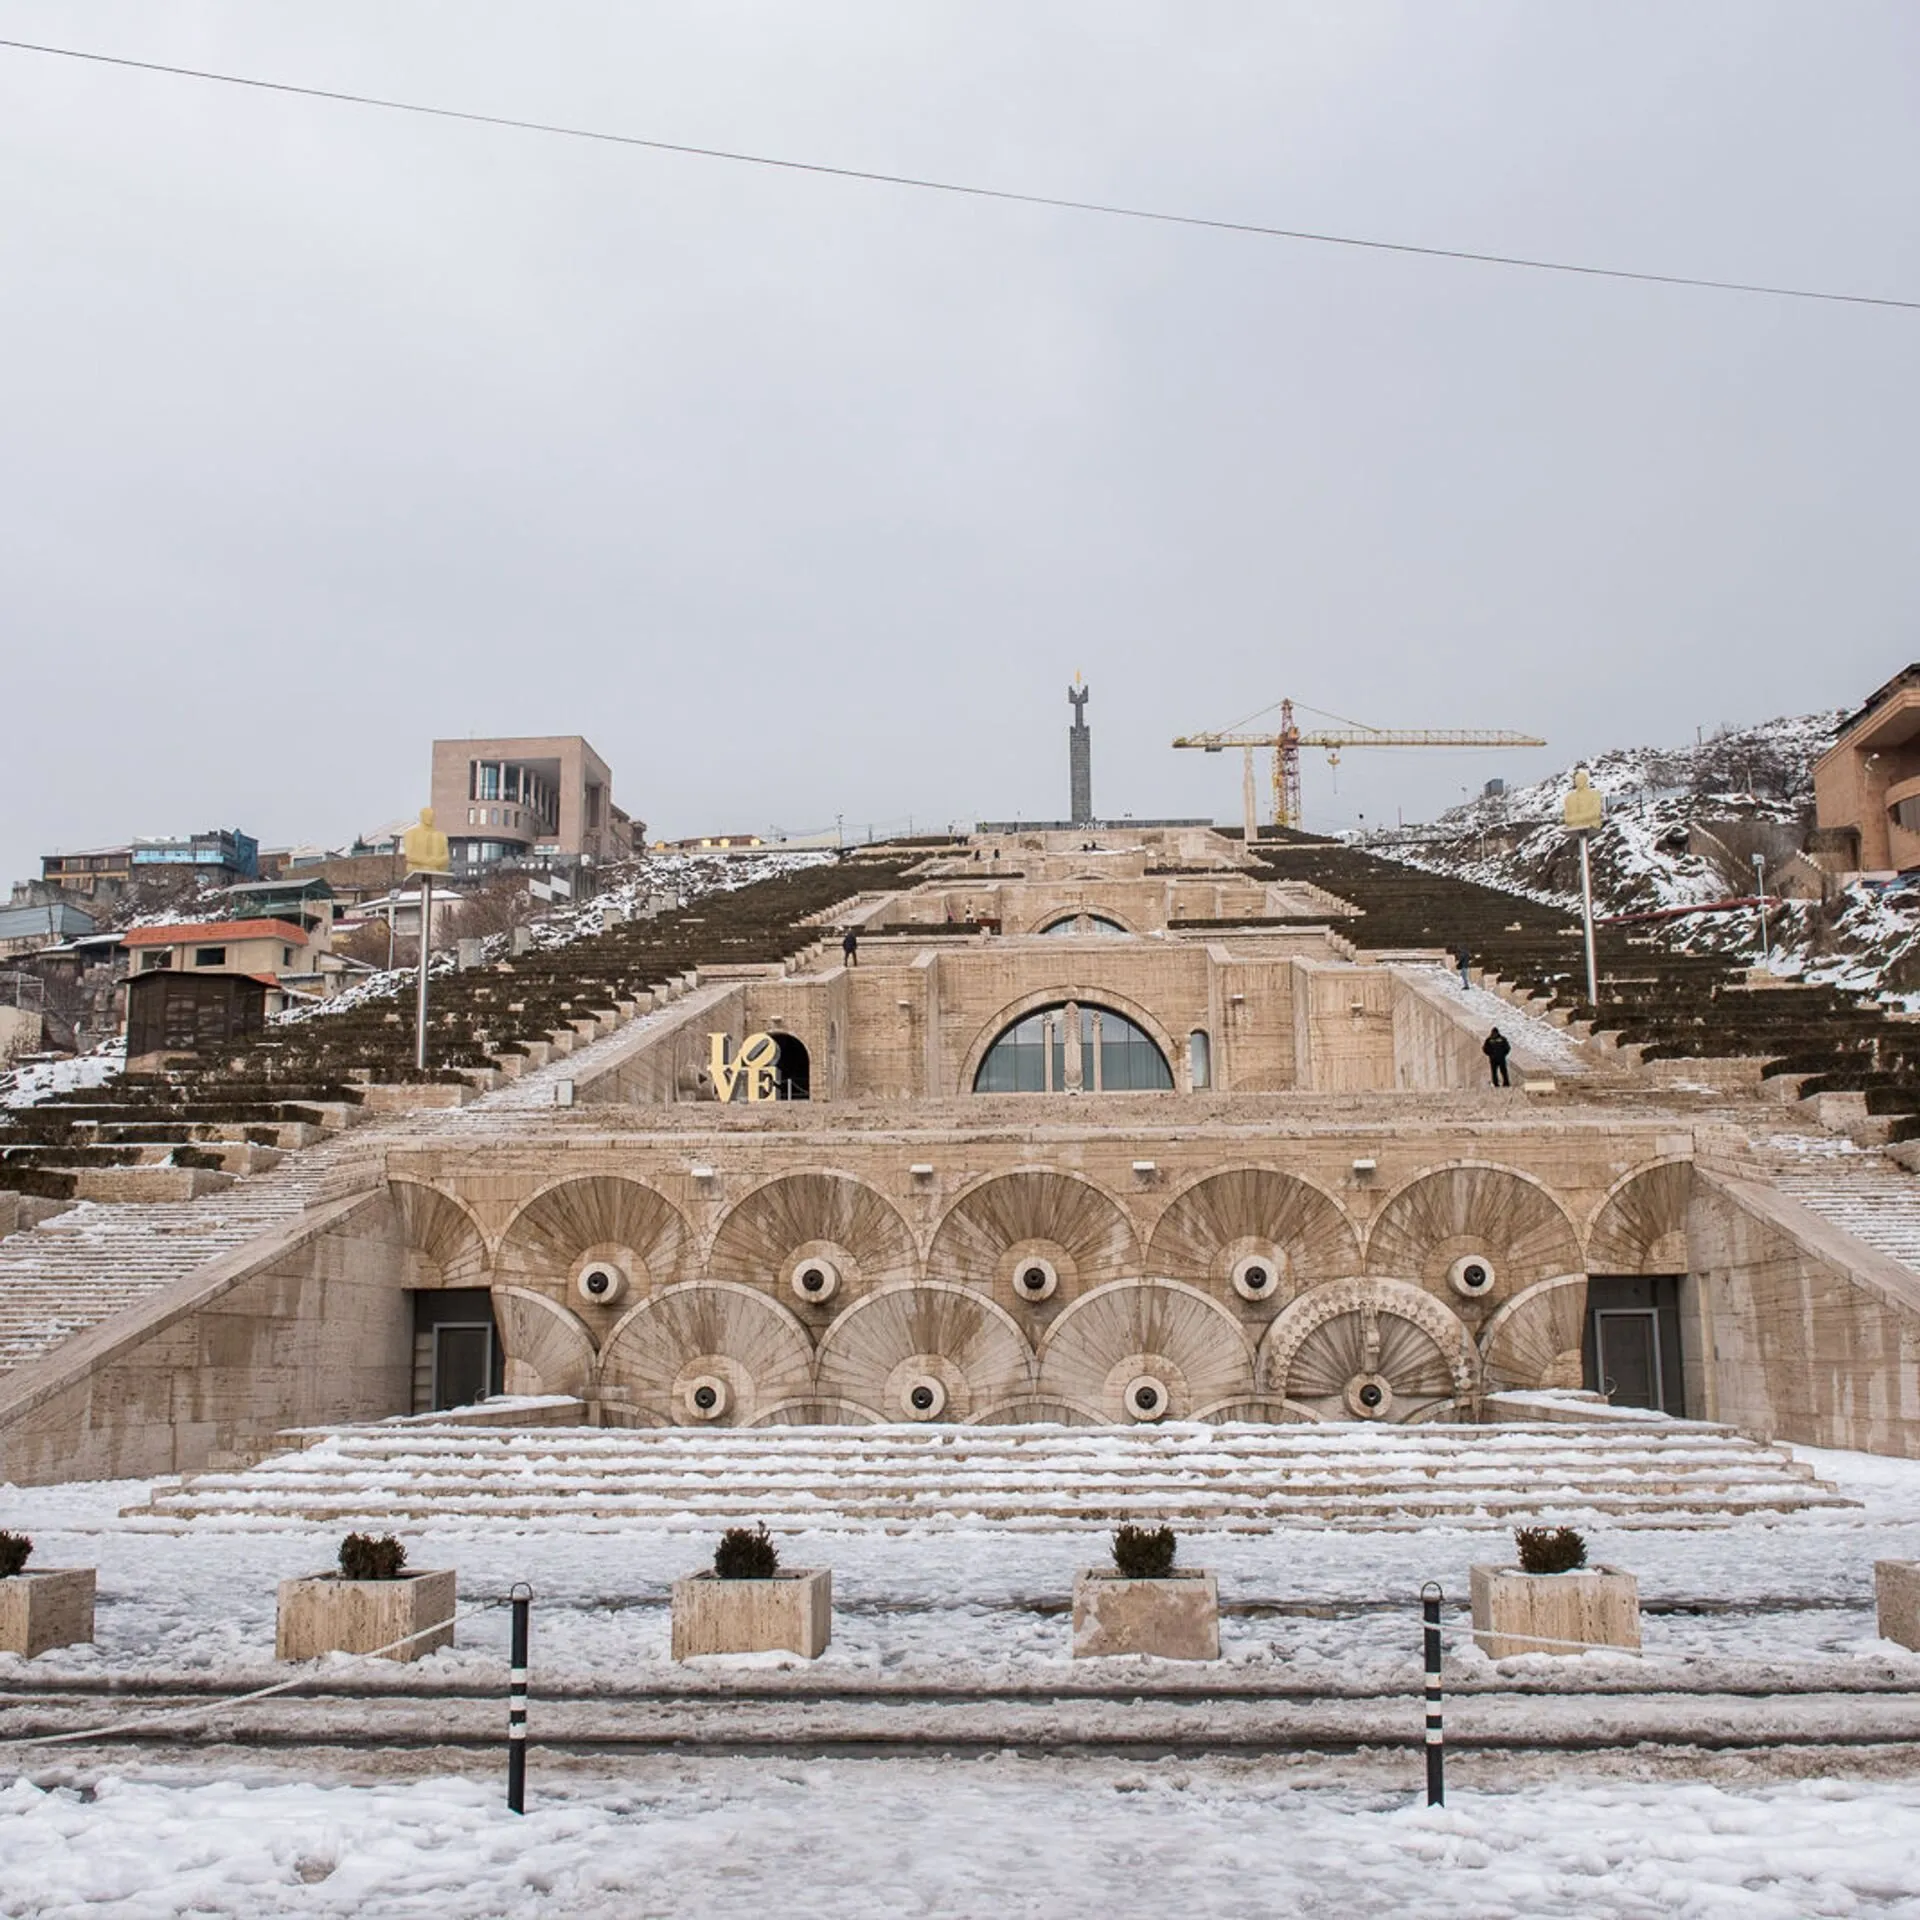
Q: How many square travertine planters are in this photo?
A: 6